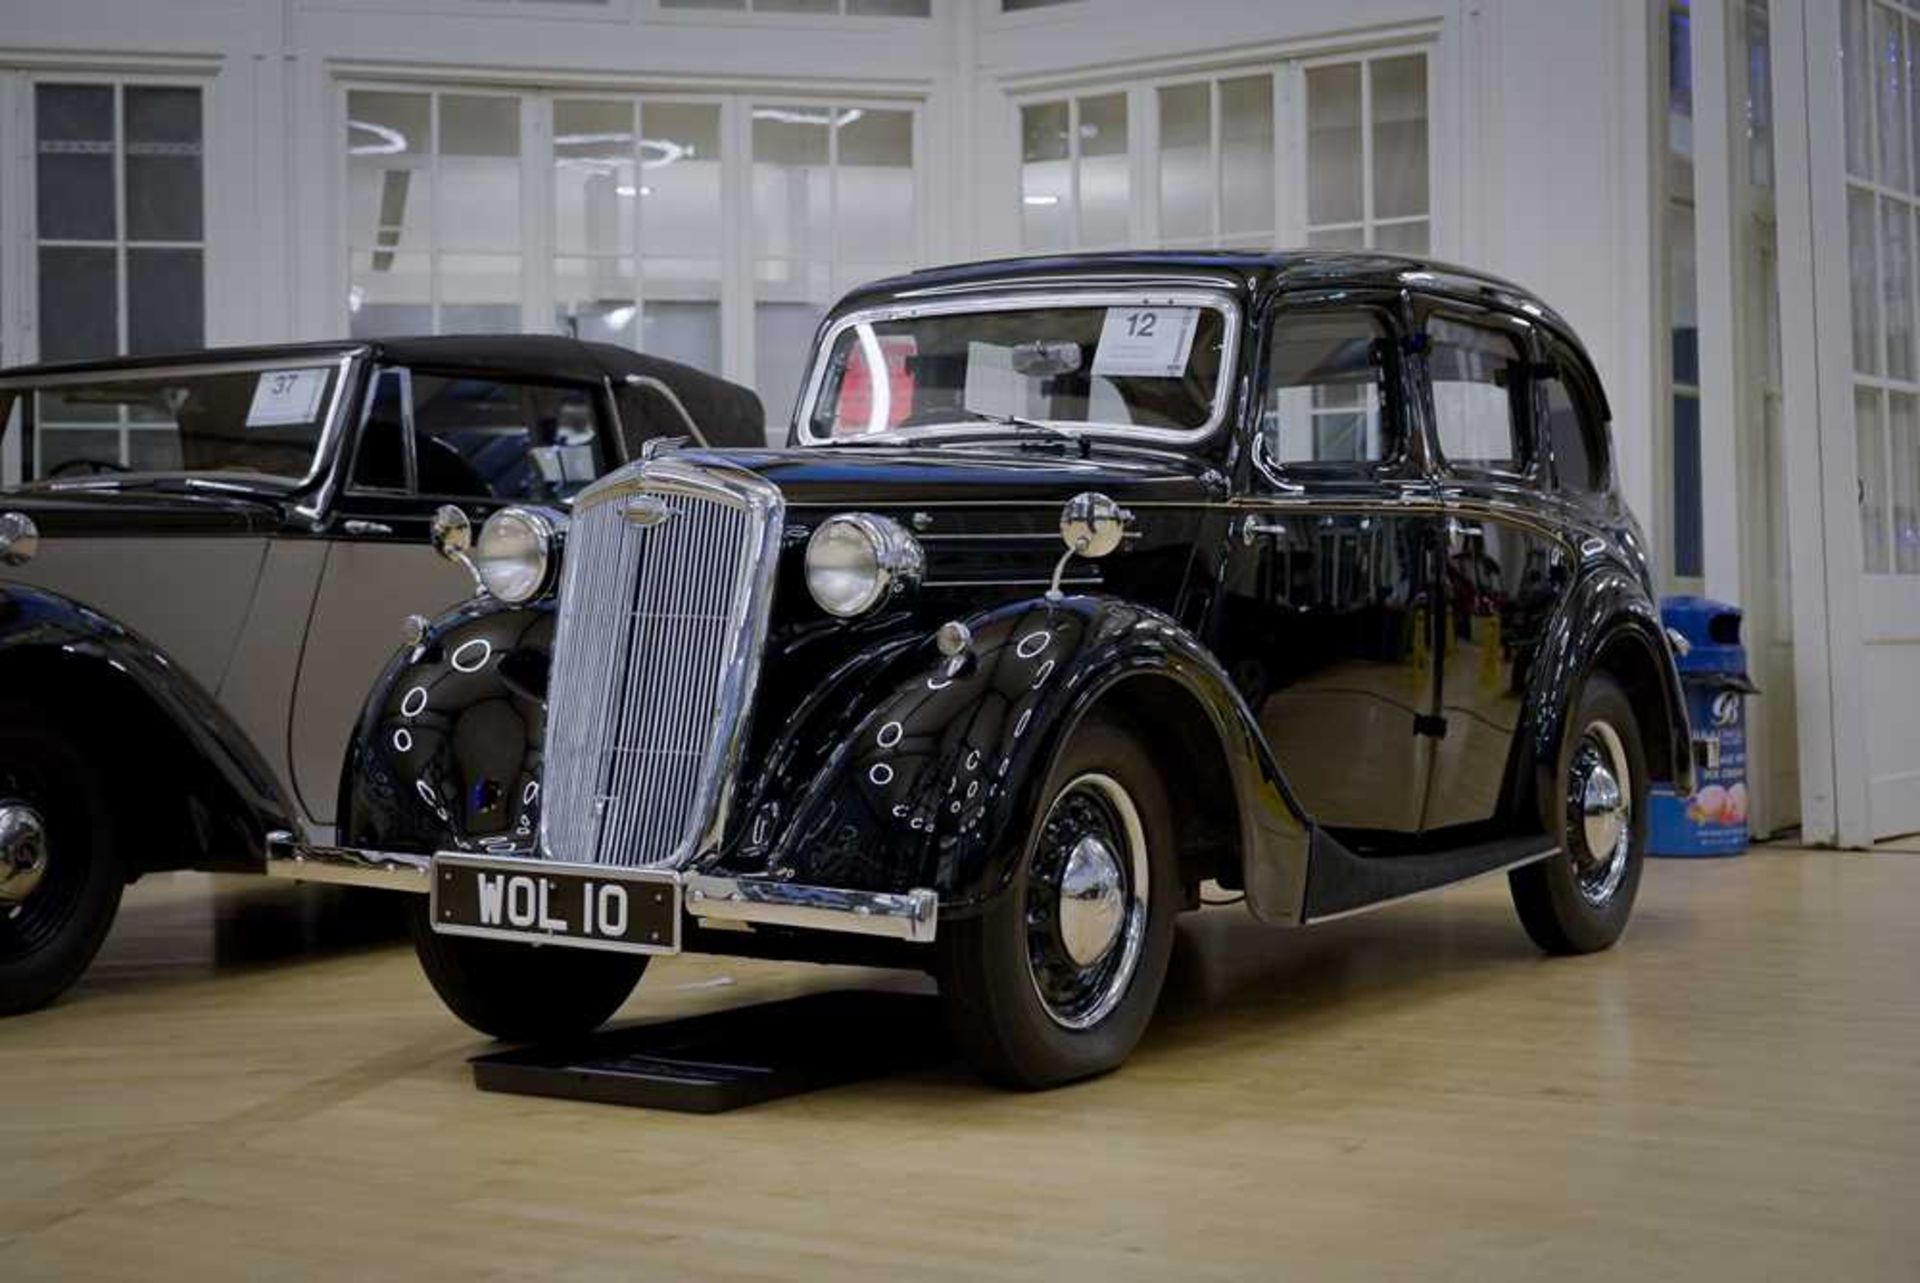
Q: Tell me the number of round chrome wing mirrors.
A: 2